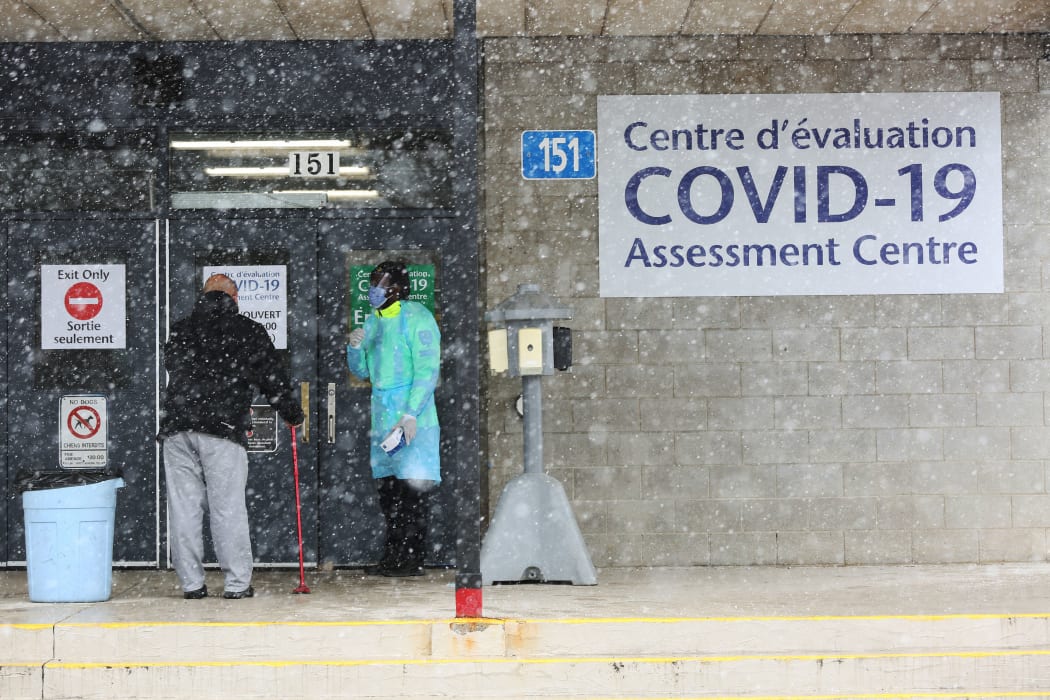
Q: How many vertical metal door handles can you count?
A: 2